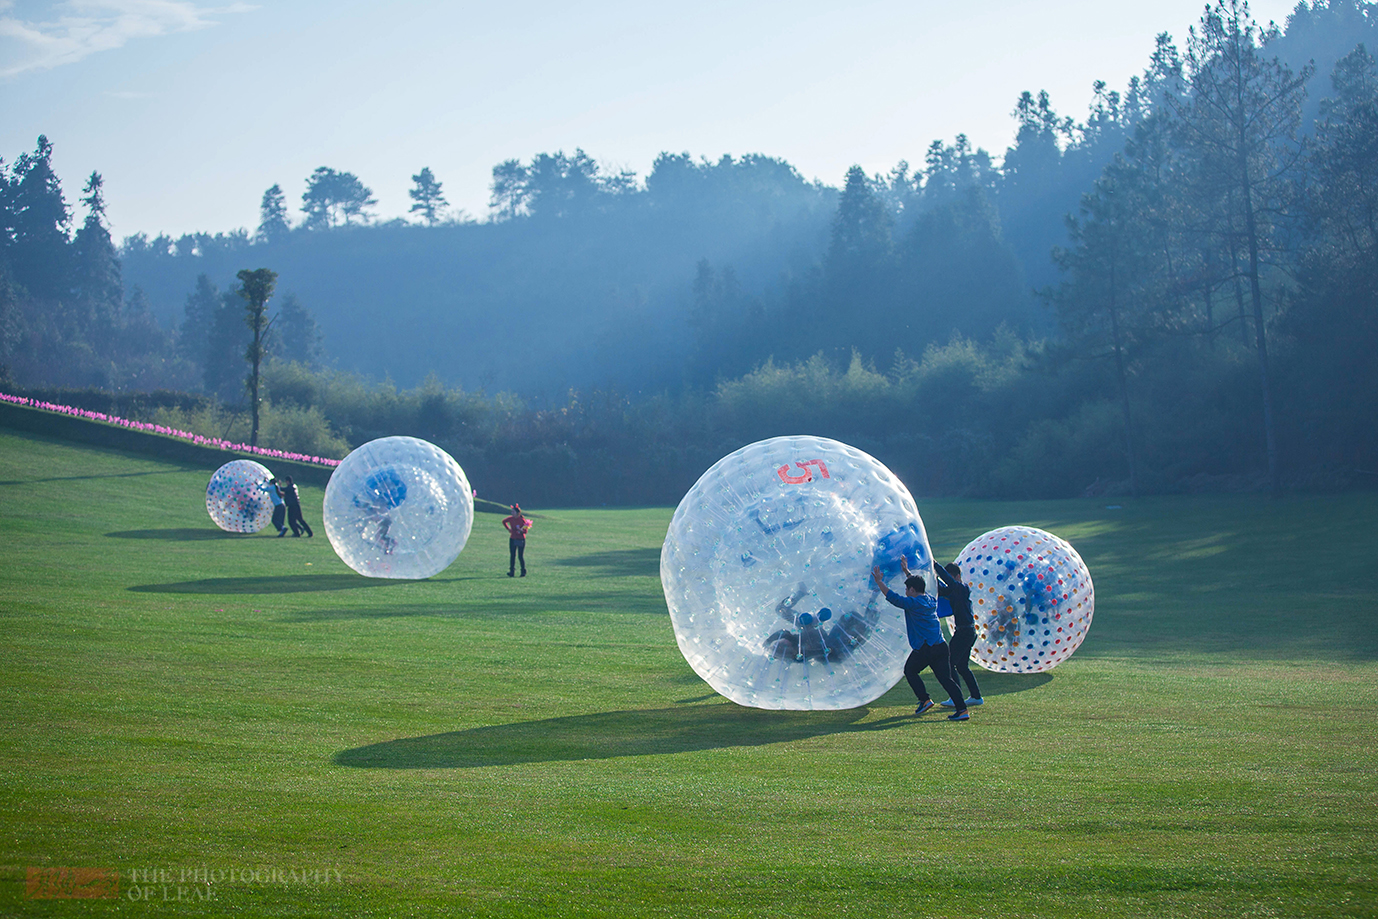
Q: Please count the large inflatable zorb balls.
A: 4